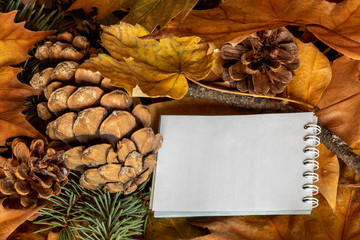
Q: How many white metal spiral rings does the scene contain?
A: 7